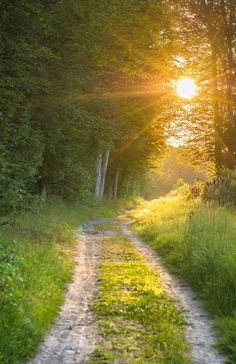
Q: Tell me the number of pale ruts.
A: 2